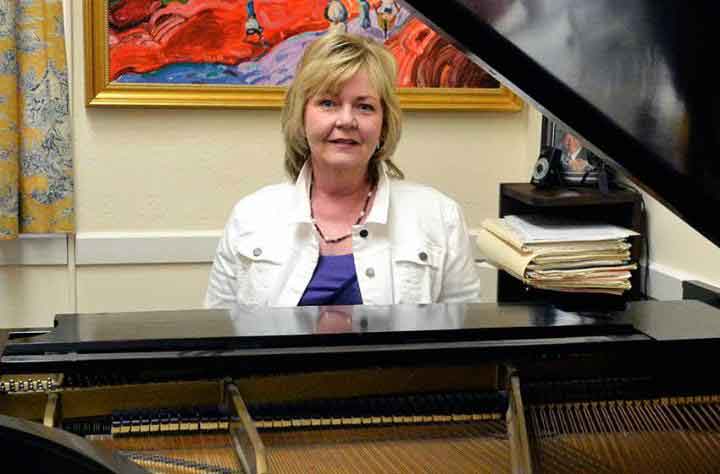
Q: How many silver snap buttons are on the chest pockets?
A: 2